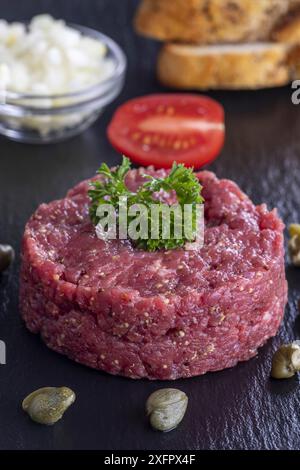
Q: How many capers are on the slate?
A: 5